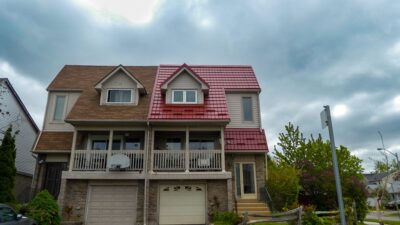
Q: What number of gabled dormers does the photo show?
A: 2